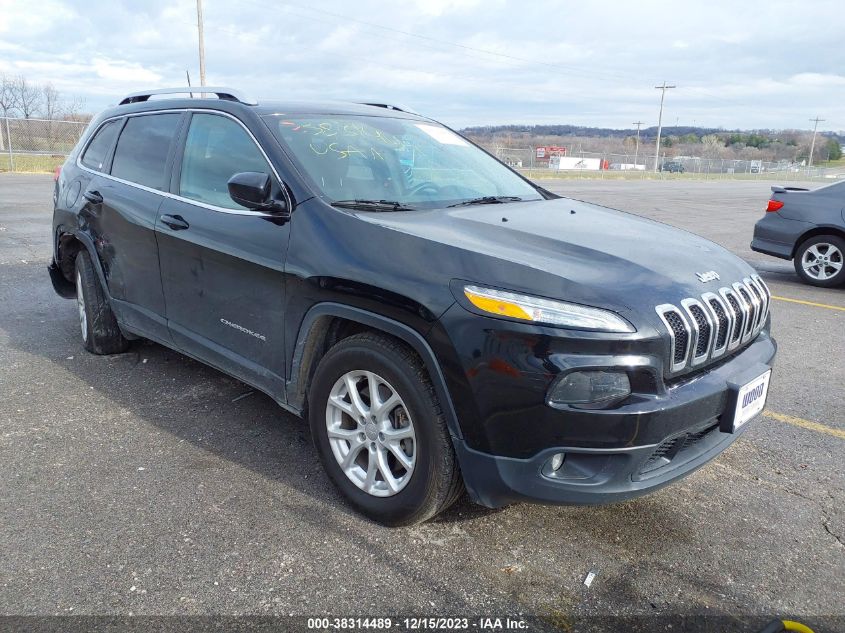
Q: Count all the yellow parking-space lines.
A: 2